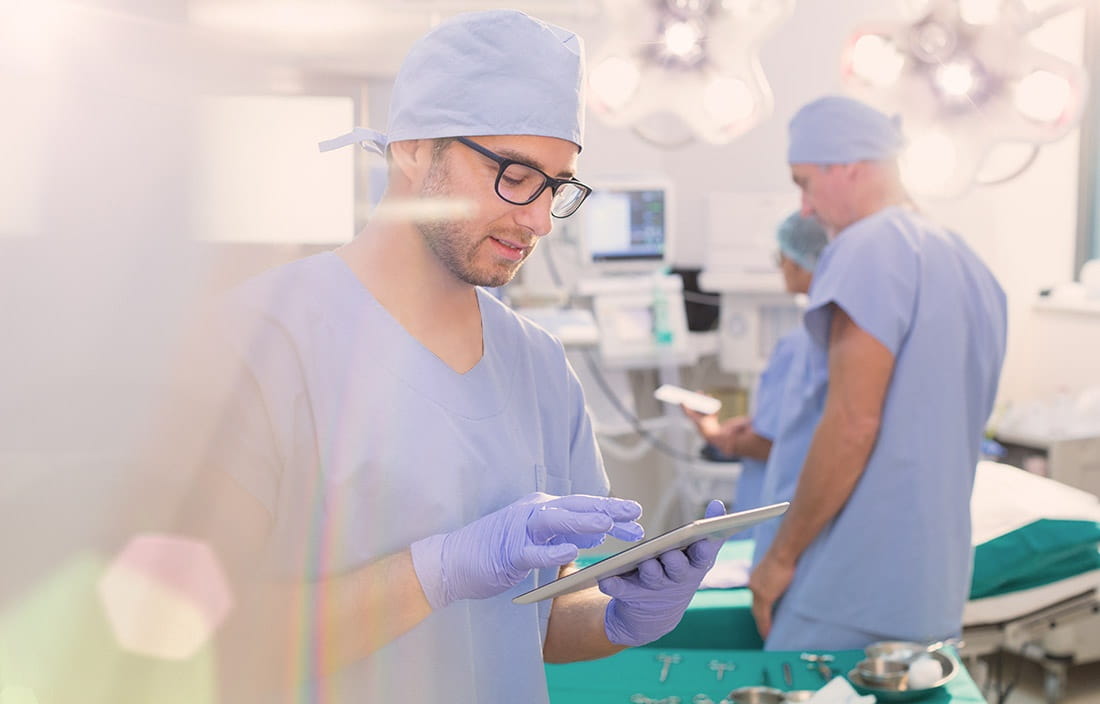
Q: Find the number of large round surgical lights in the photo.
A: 2